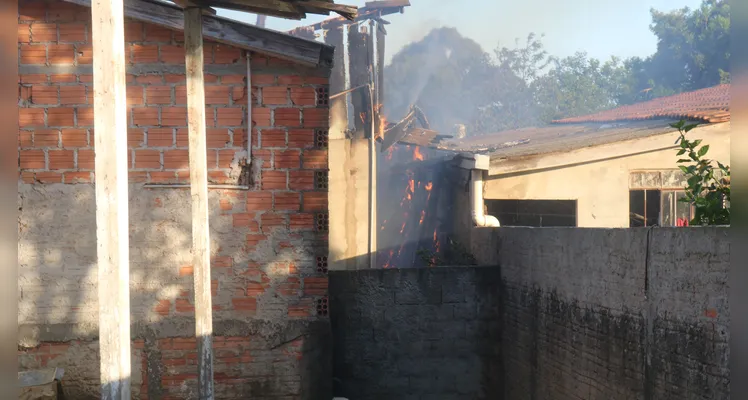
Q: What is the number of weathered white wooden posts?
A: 2